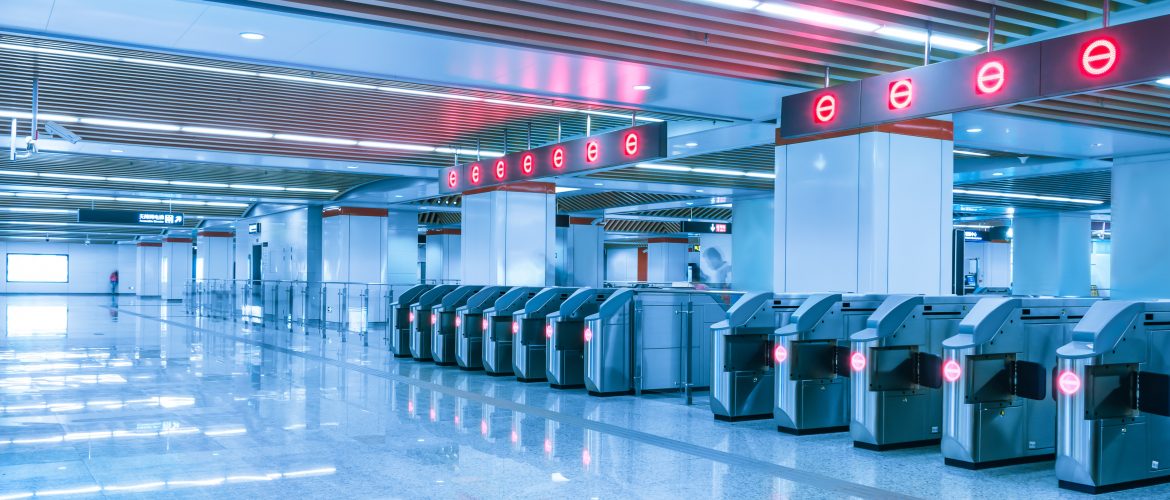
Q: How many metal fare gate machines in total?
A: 13